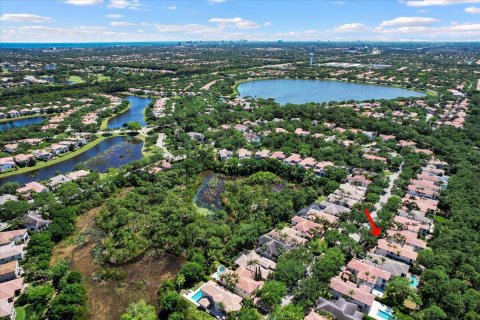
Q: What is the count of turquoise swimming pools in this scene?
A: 4